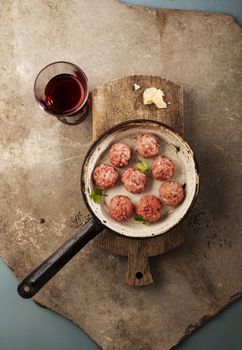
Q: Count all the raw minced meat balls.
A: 8